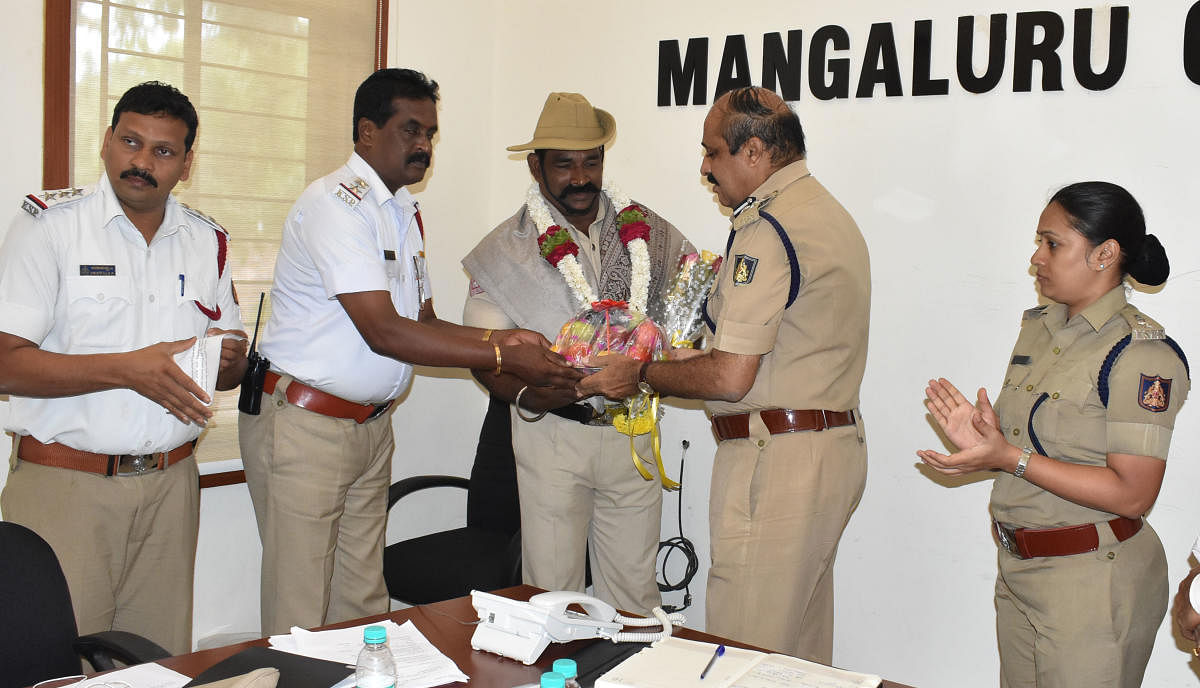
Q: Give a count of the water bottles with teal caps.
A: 3